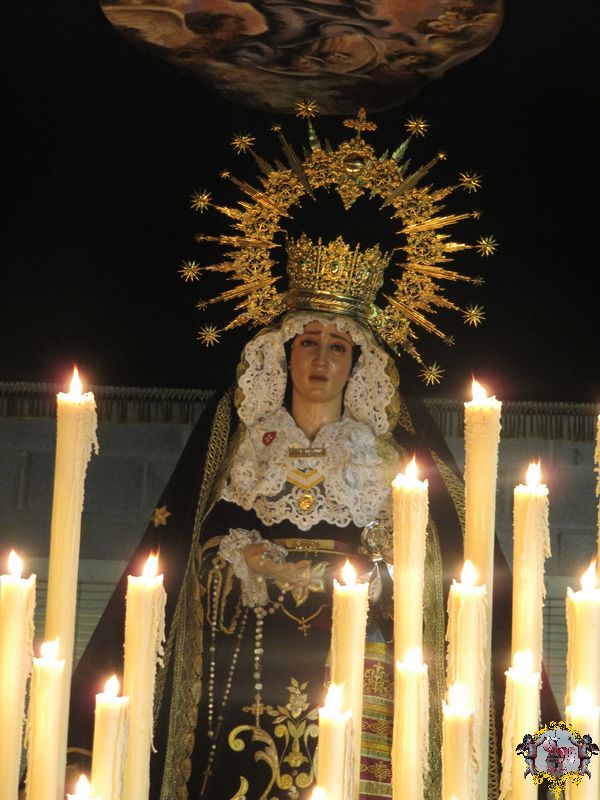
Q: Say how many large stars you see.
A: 10